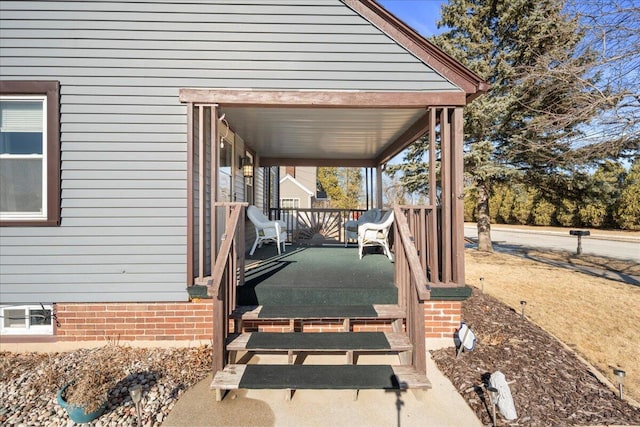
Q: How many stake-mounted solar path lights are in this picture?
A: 5